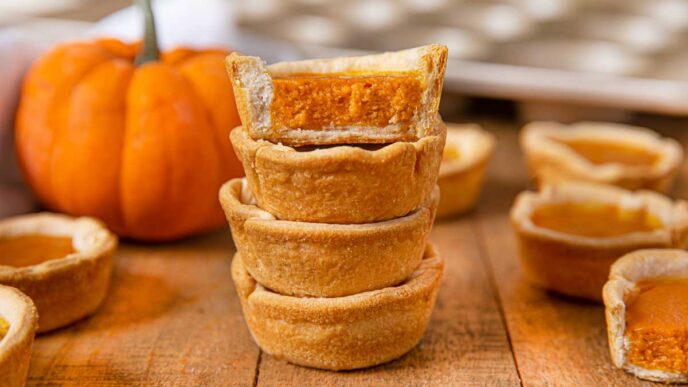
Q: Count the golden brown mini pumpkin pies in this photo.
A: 10